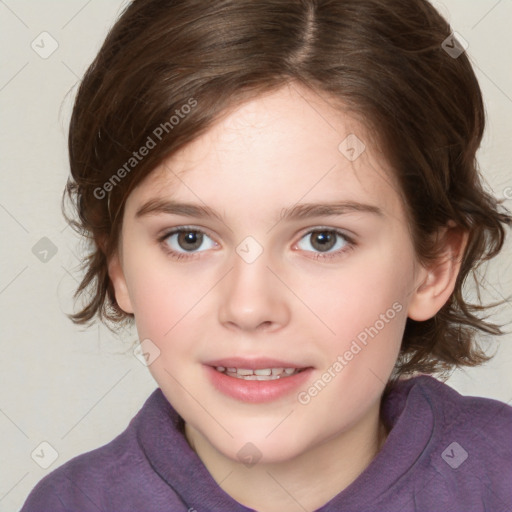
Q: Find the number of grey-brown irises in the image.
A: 2